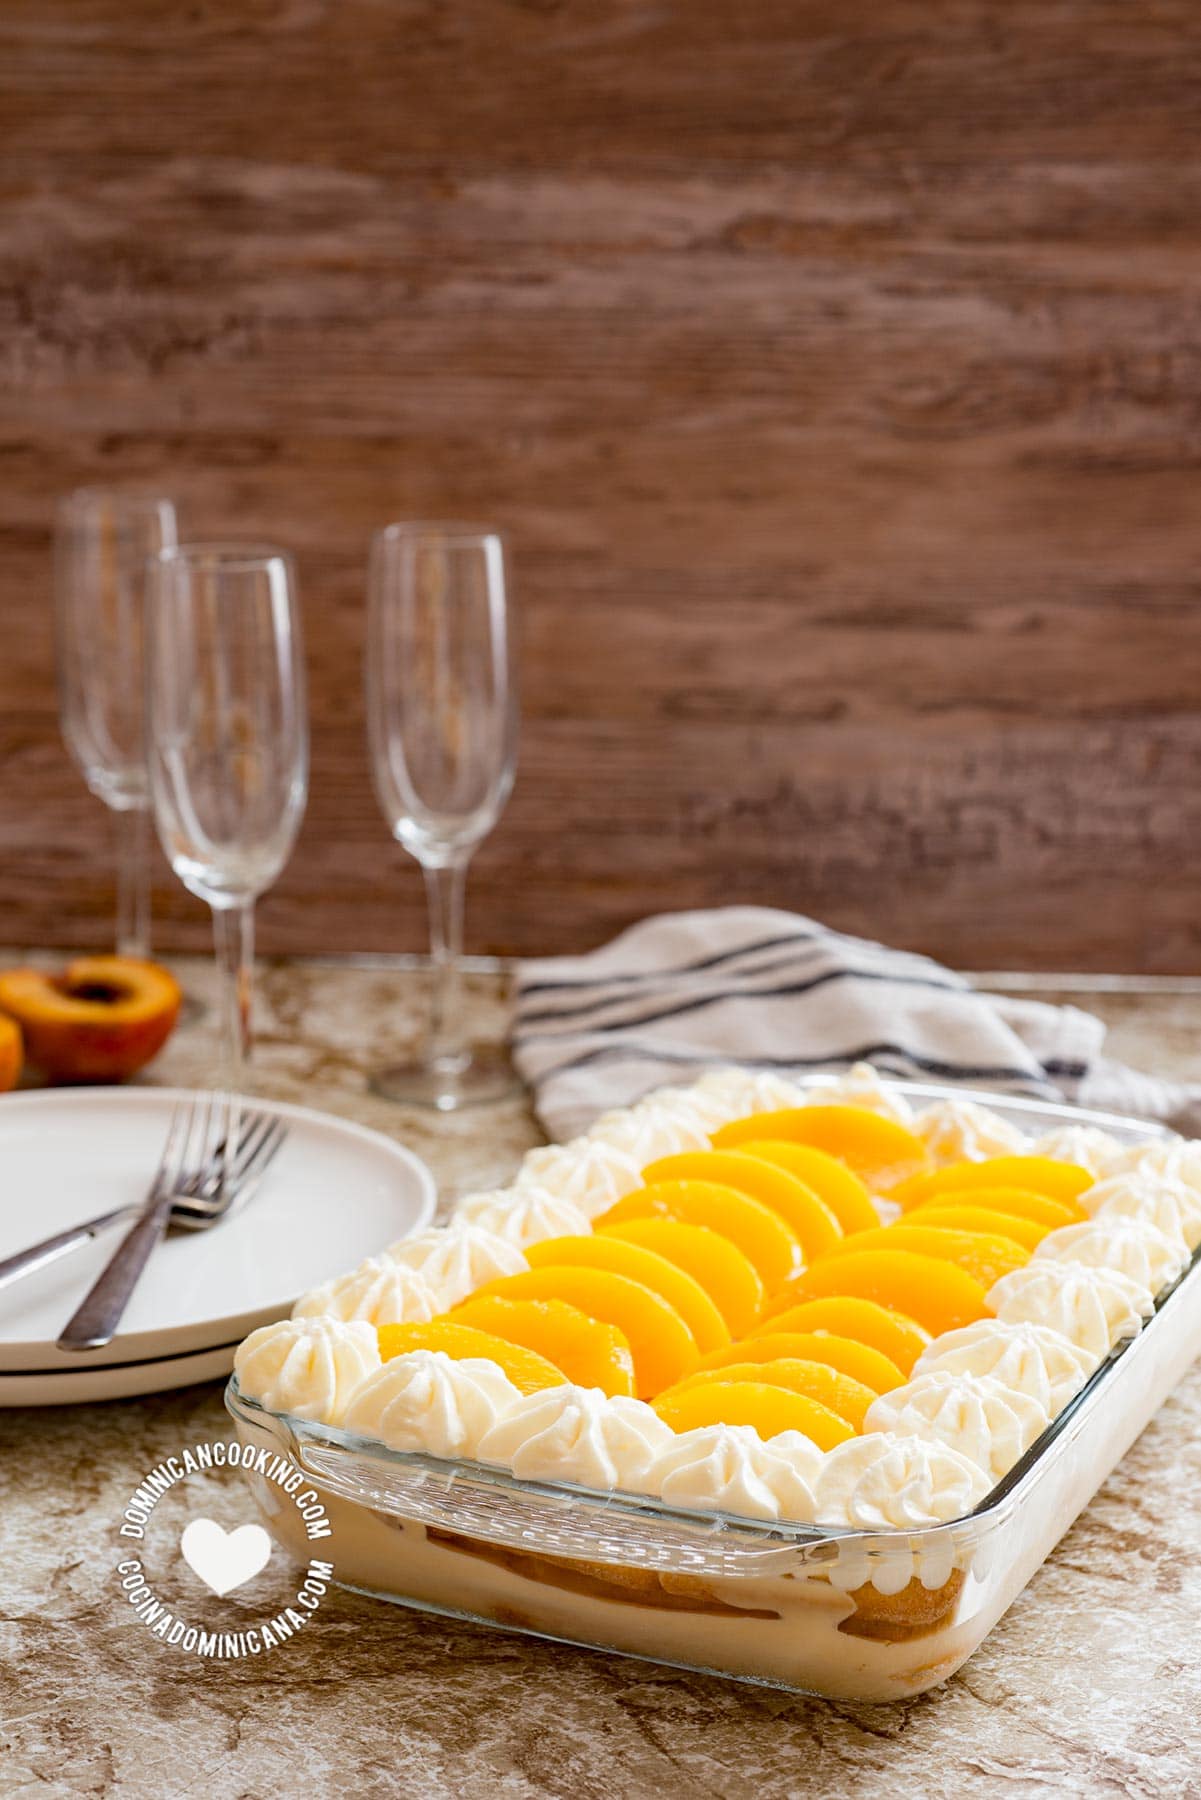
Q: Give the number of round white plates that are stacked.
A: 2